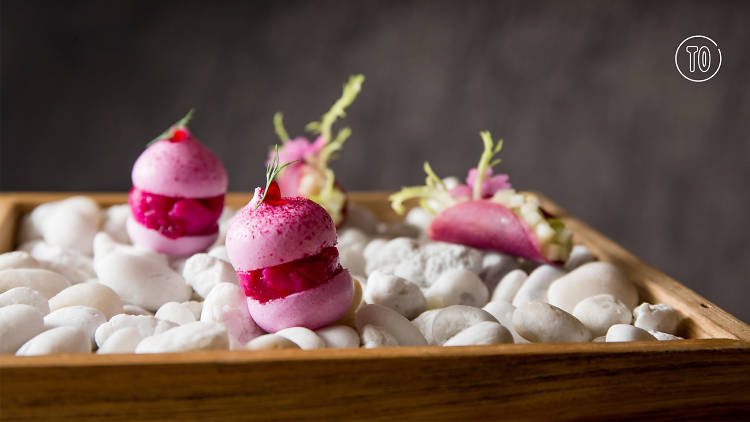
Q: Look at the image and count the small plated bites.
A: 4